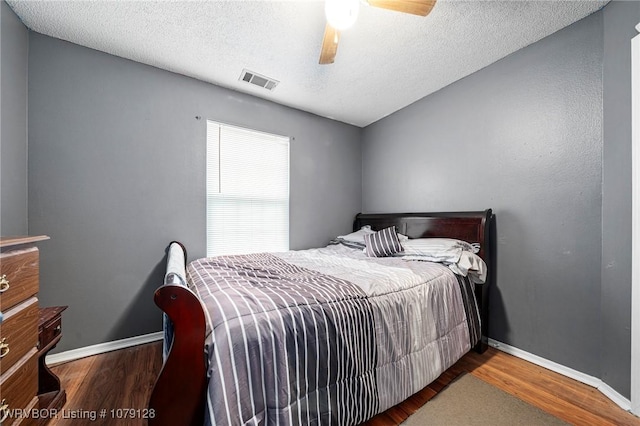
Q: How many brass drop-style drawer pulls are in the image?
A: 3